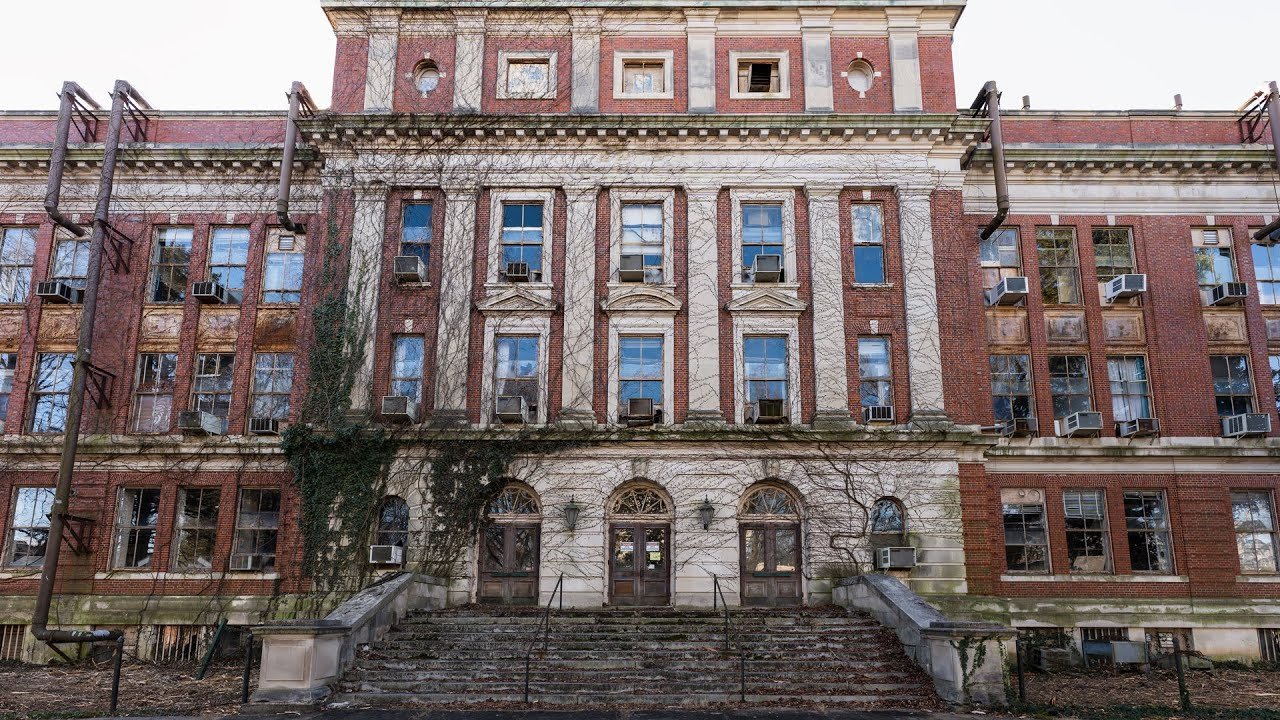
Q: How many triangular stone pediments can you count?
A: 2